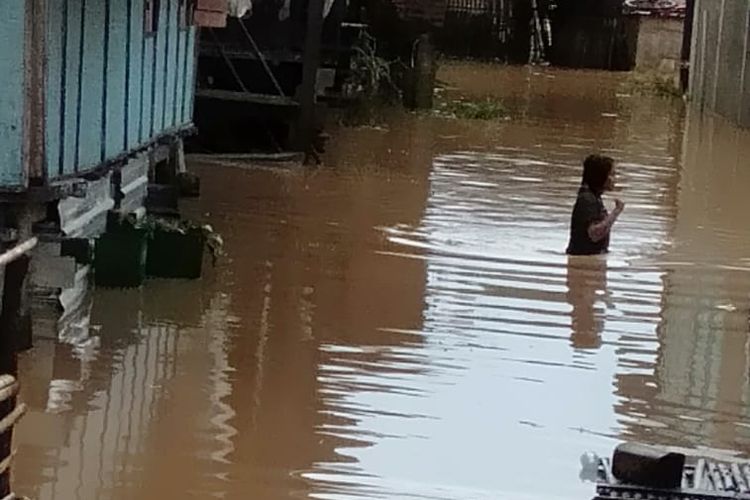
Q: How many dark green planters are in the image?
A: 2